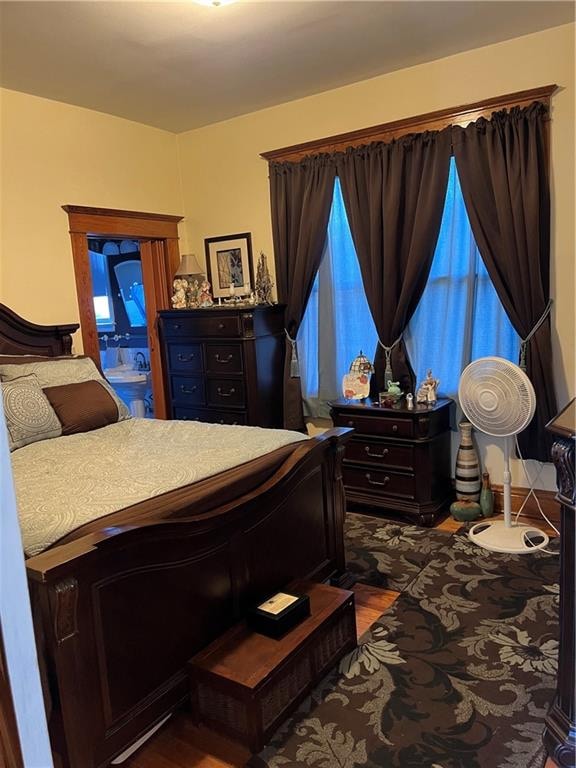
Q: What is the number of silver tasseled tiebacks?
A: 3